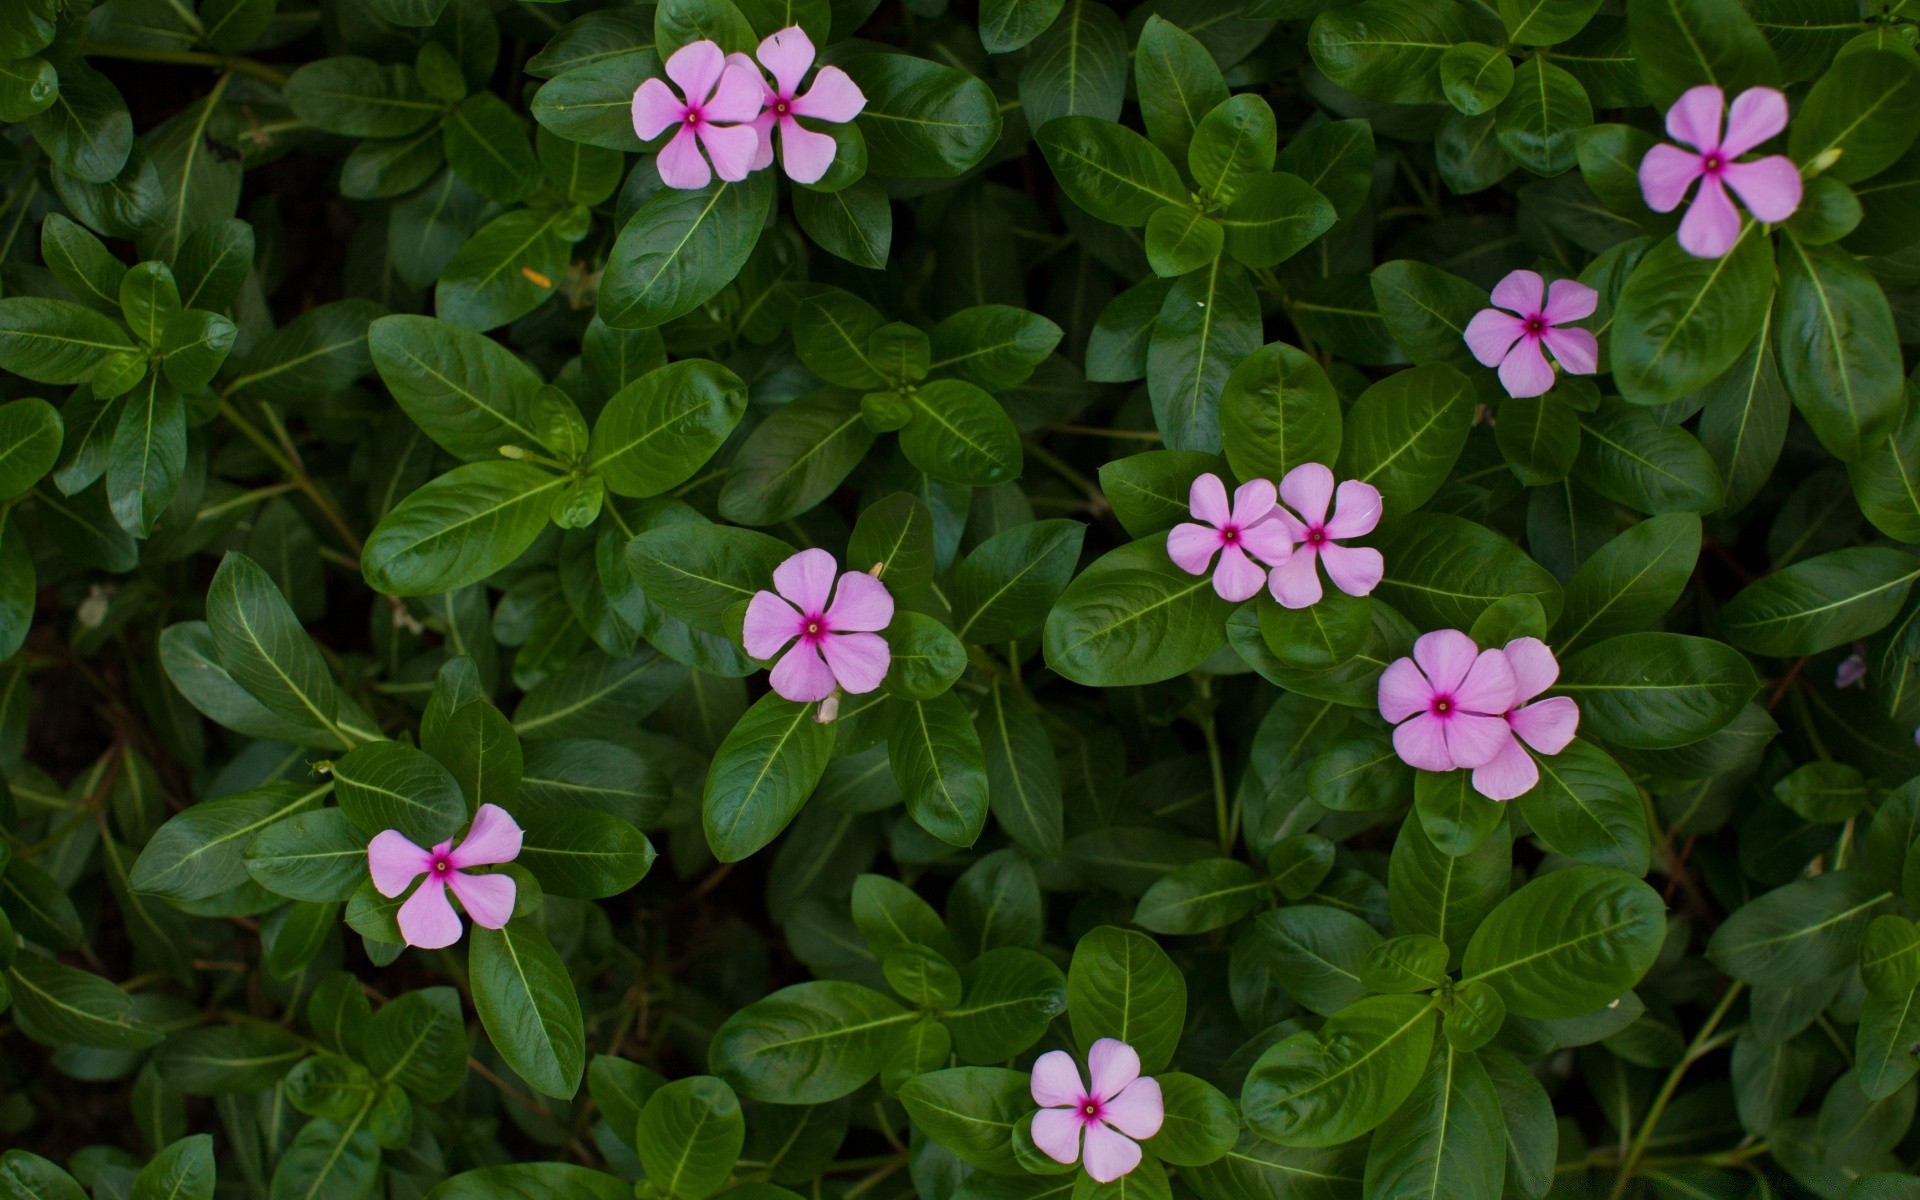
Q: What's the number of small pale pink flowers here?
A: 11